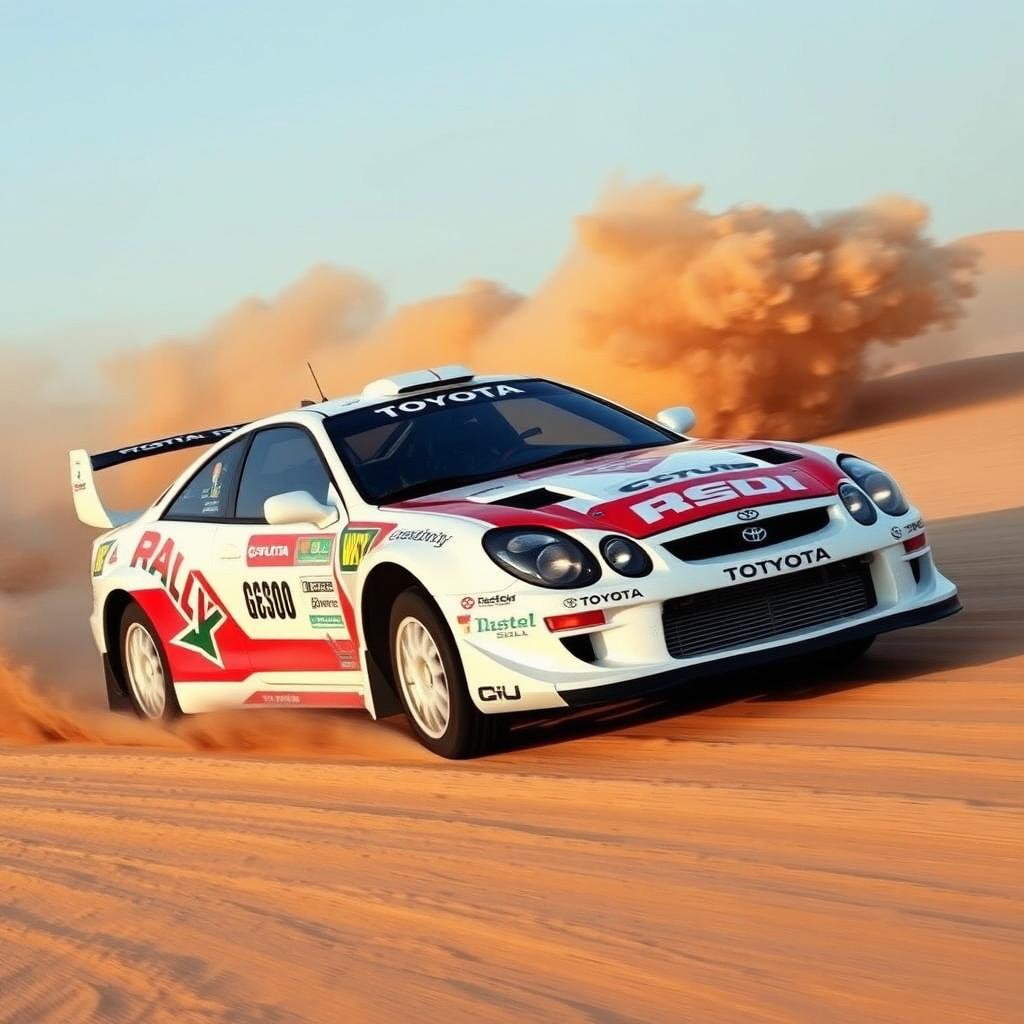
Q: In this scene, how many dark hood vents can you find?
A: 2